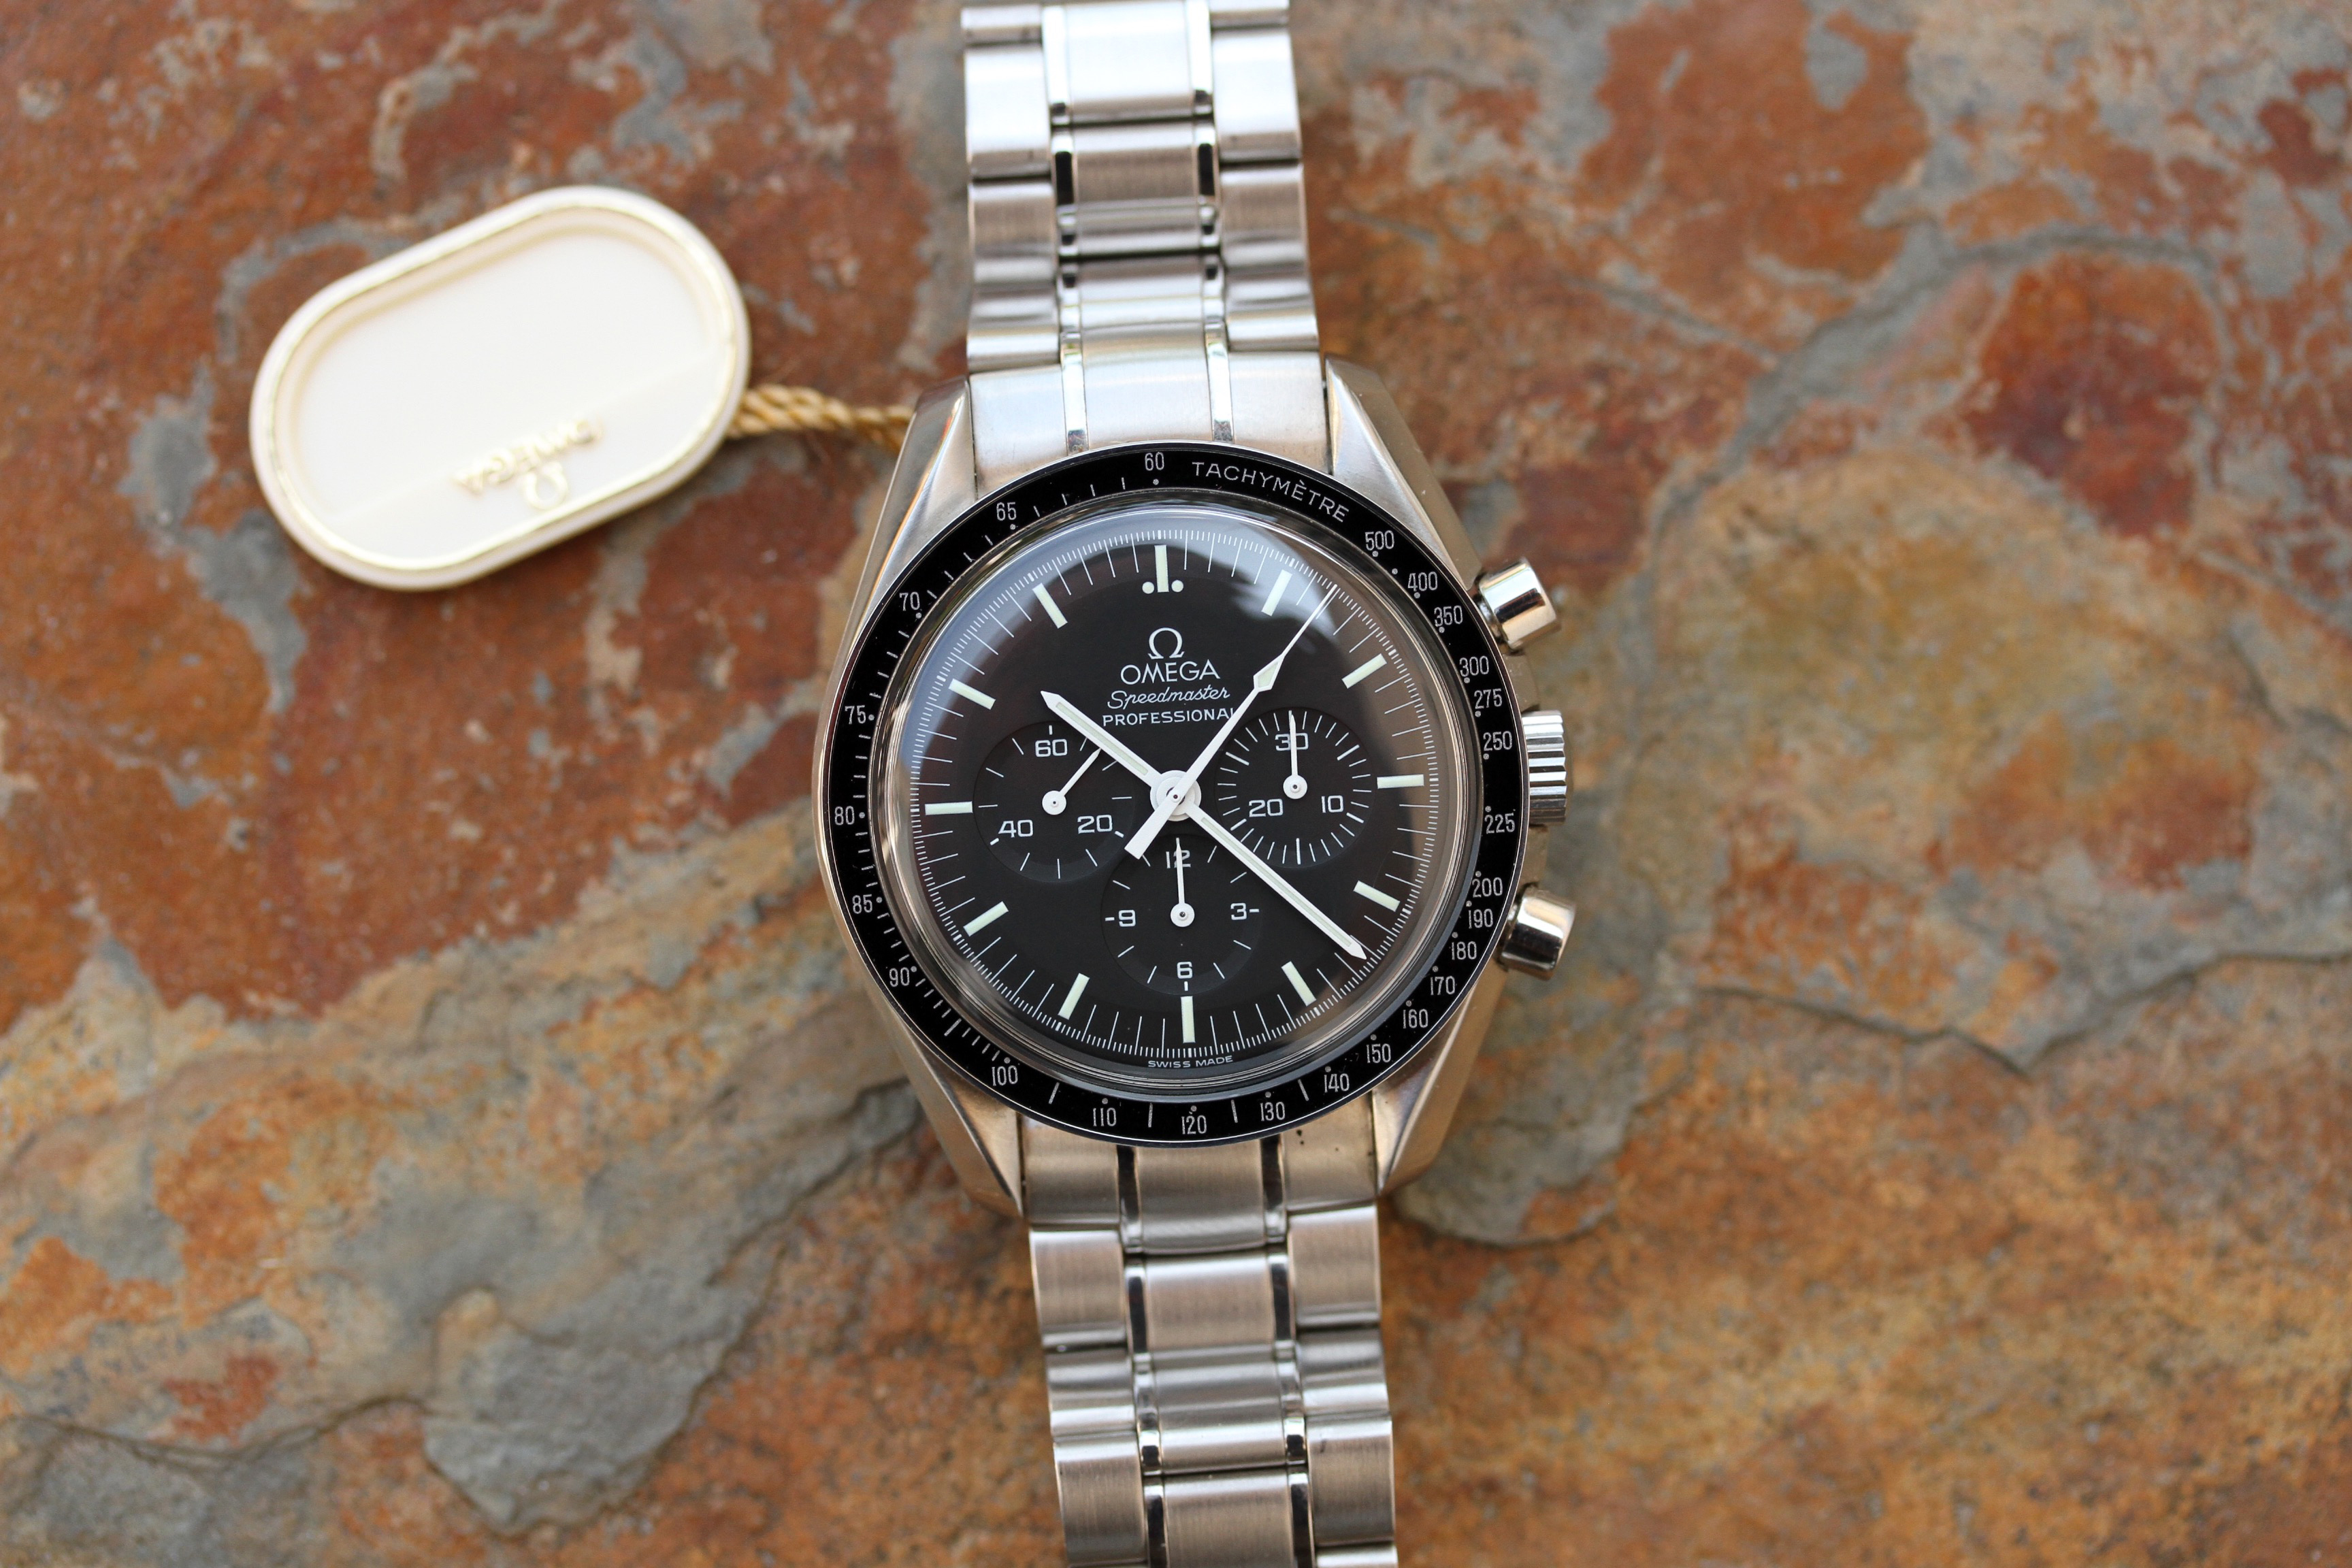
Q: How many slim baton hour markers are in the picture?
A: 12